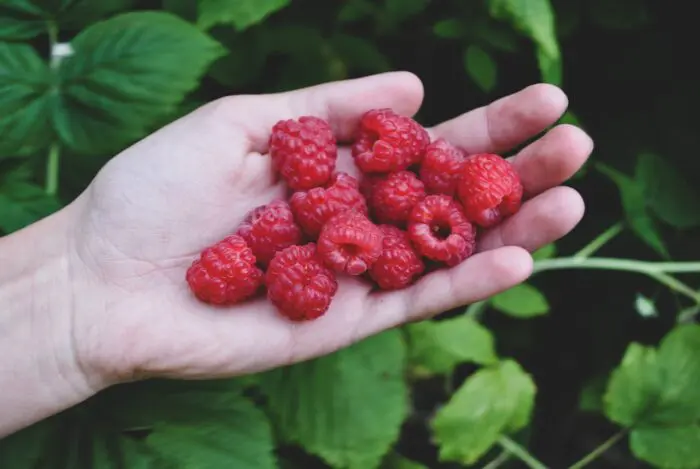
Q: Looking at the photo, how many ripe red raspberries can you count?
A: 12